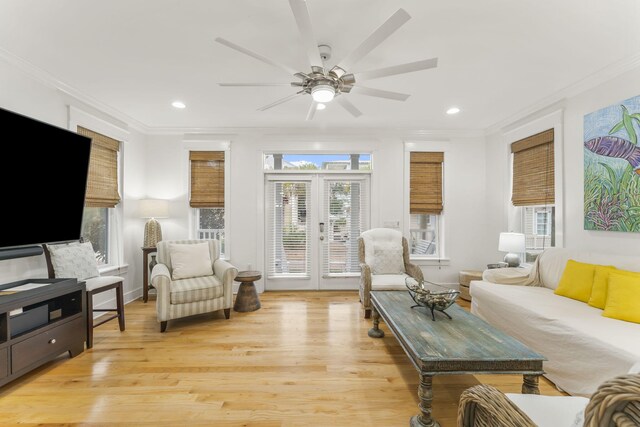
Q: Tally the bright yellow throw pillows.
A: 3